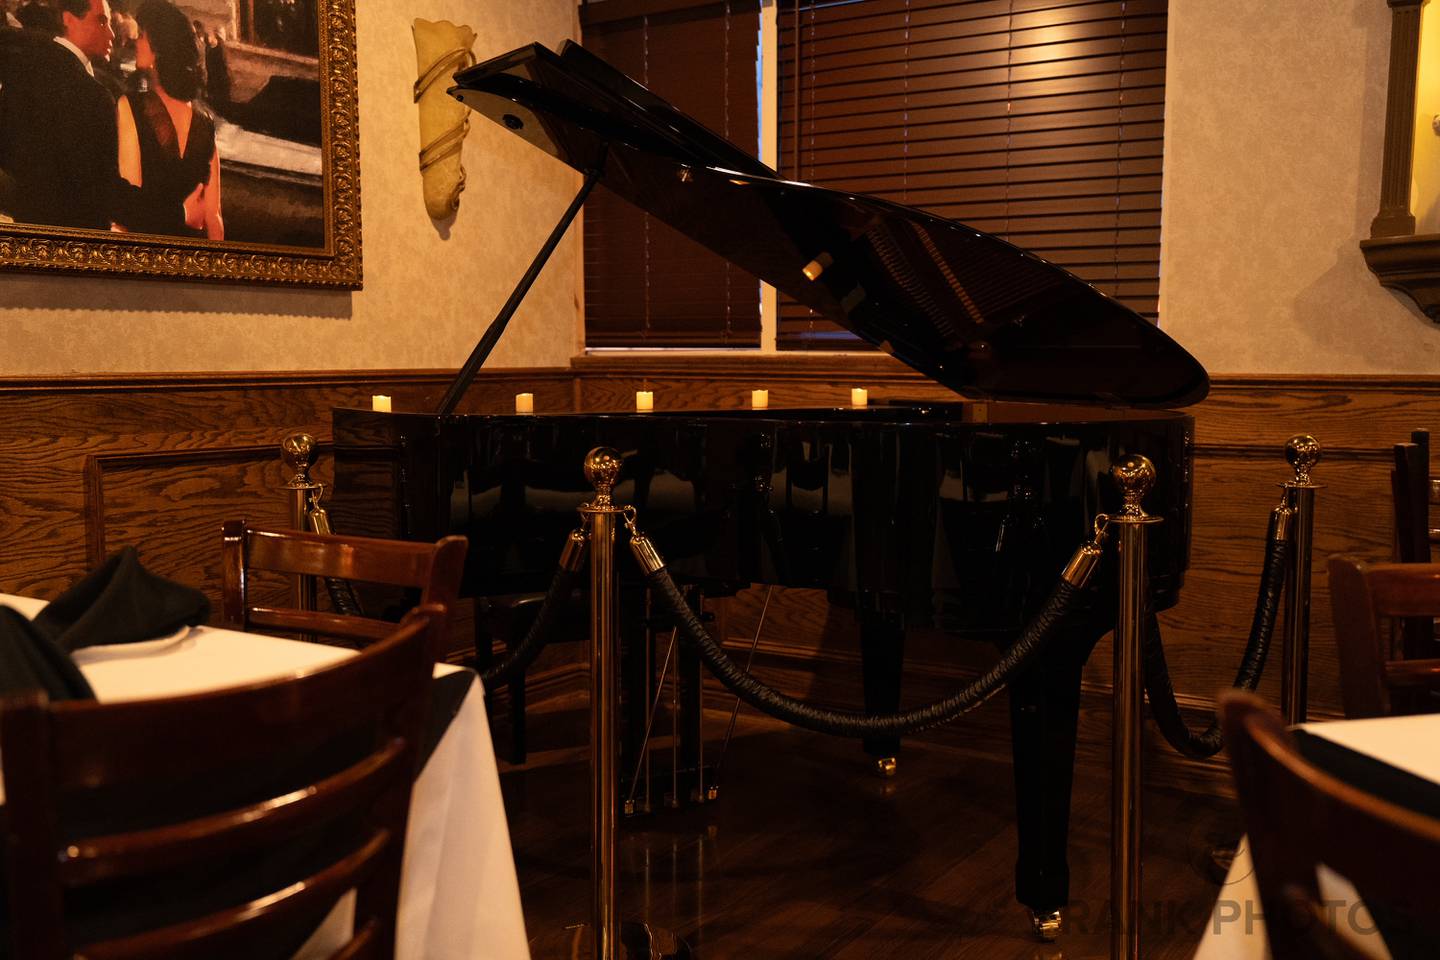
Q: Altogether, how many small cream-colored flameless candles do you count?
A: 5